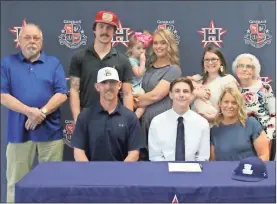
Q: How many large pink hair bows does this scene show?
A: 1